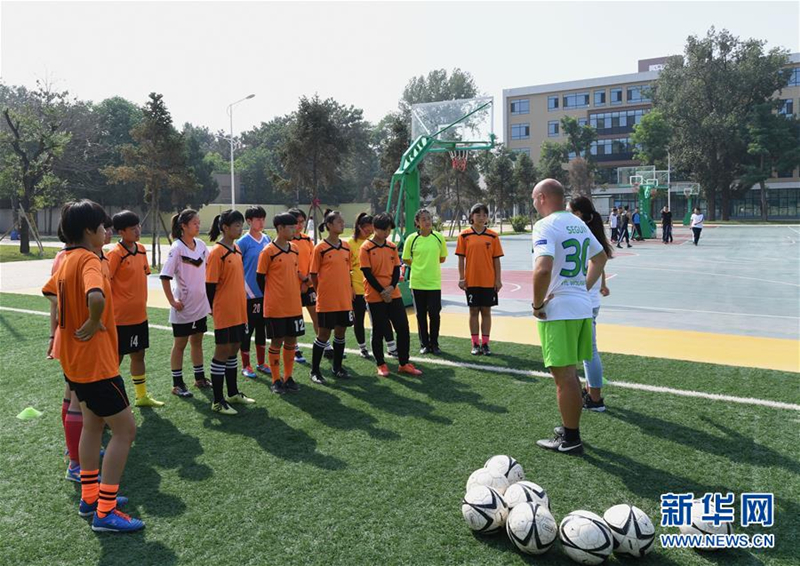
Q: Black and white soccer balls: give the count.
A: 8